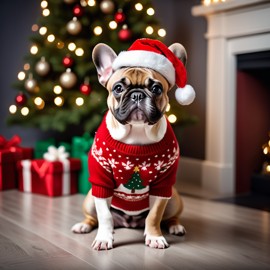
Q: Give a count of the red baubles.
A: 6